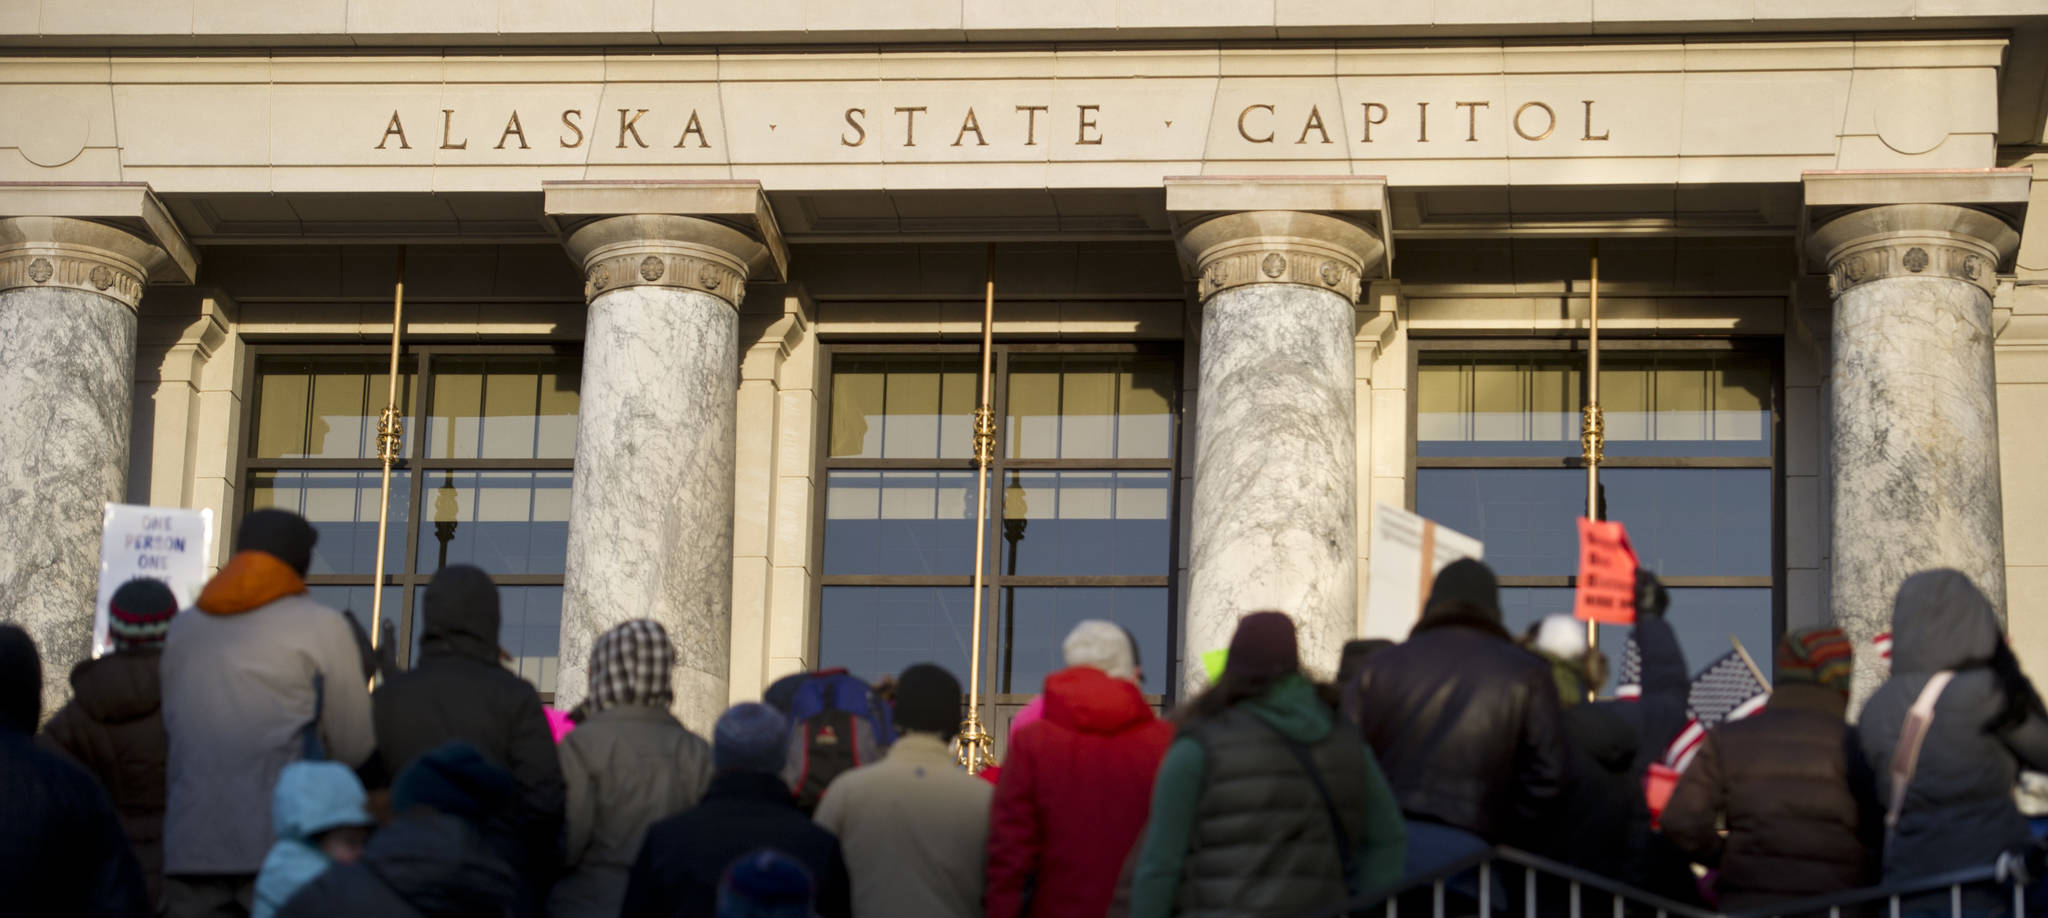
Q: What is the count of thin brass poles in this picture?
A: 3